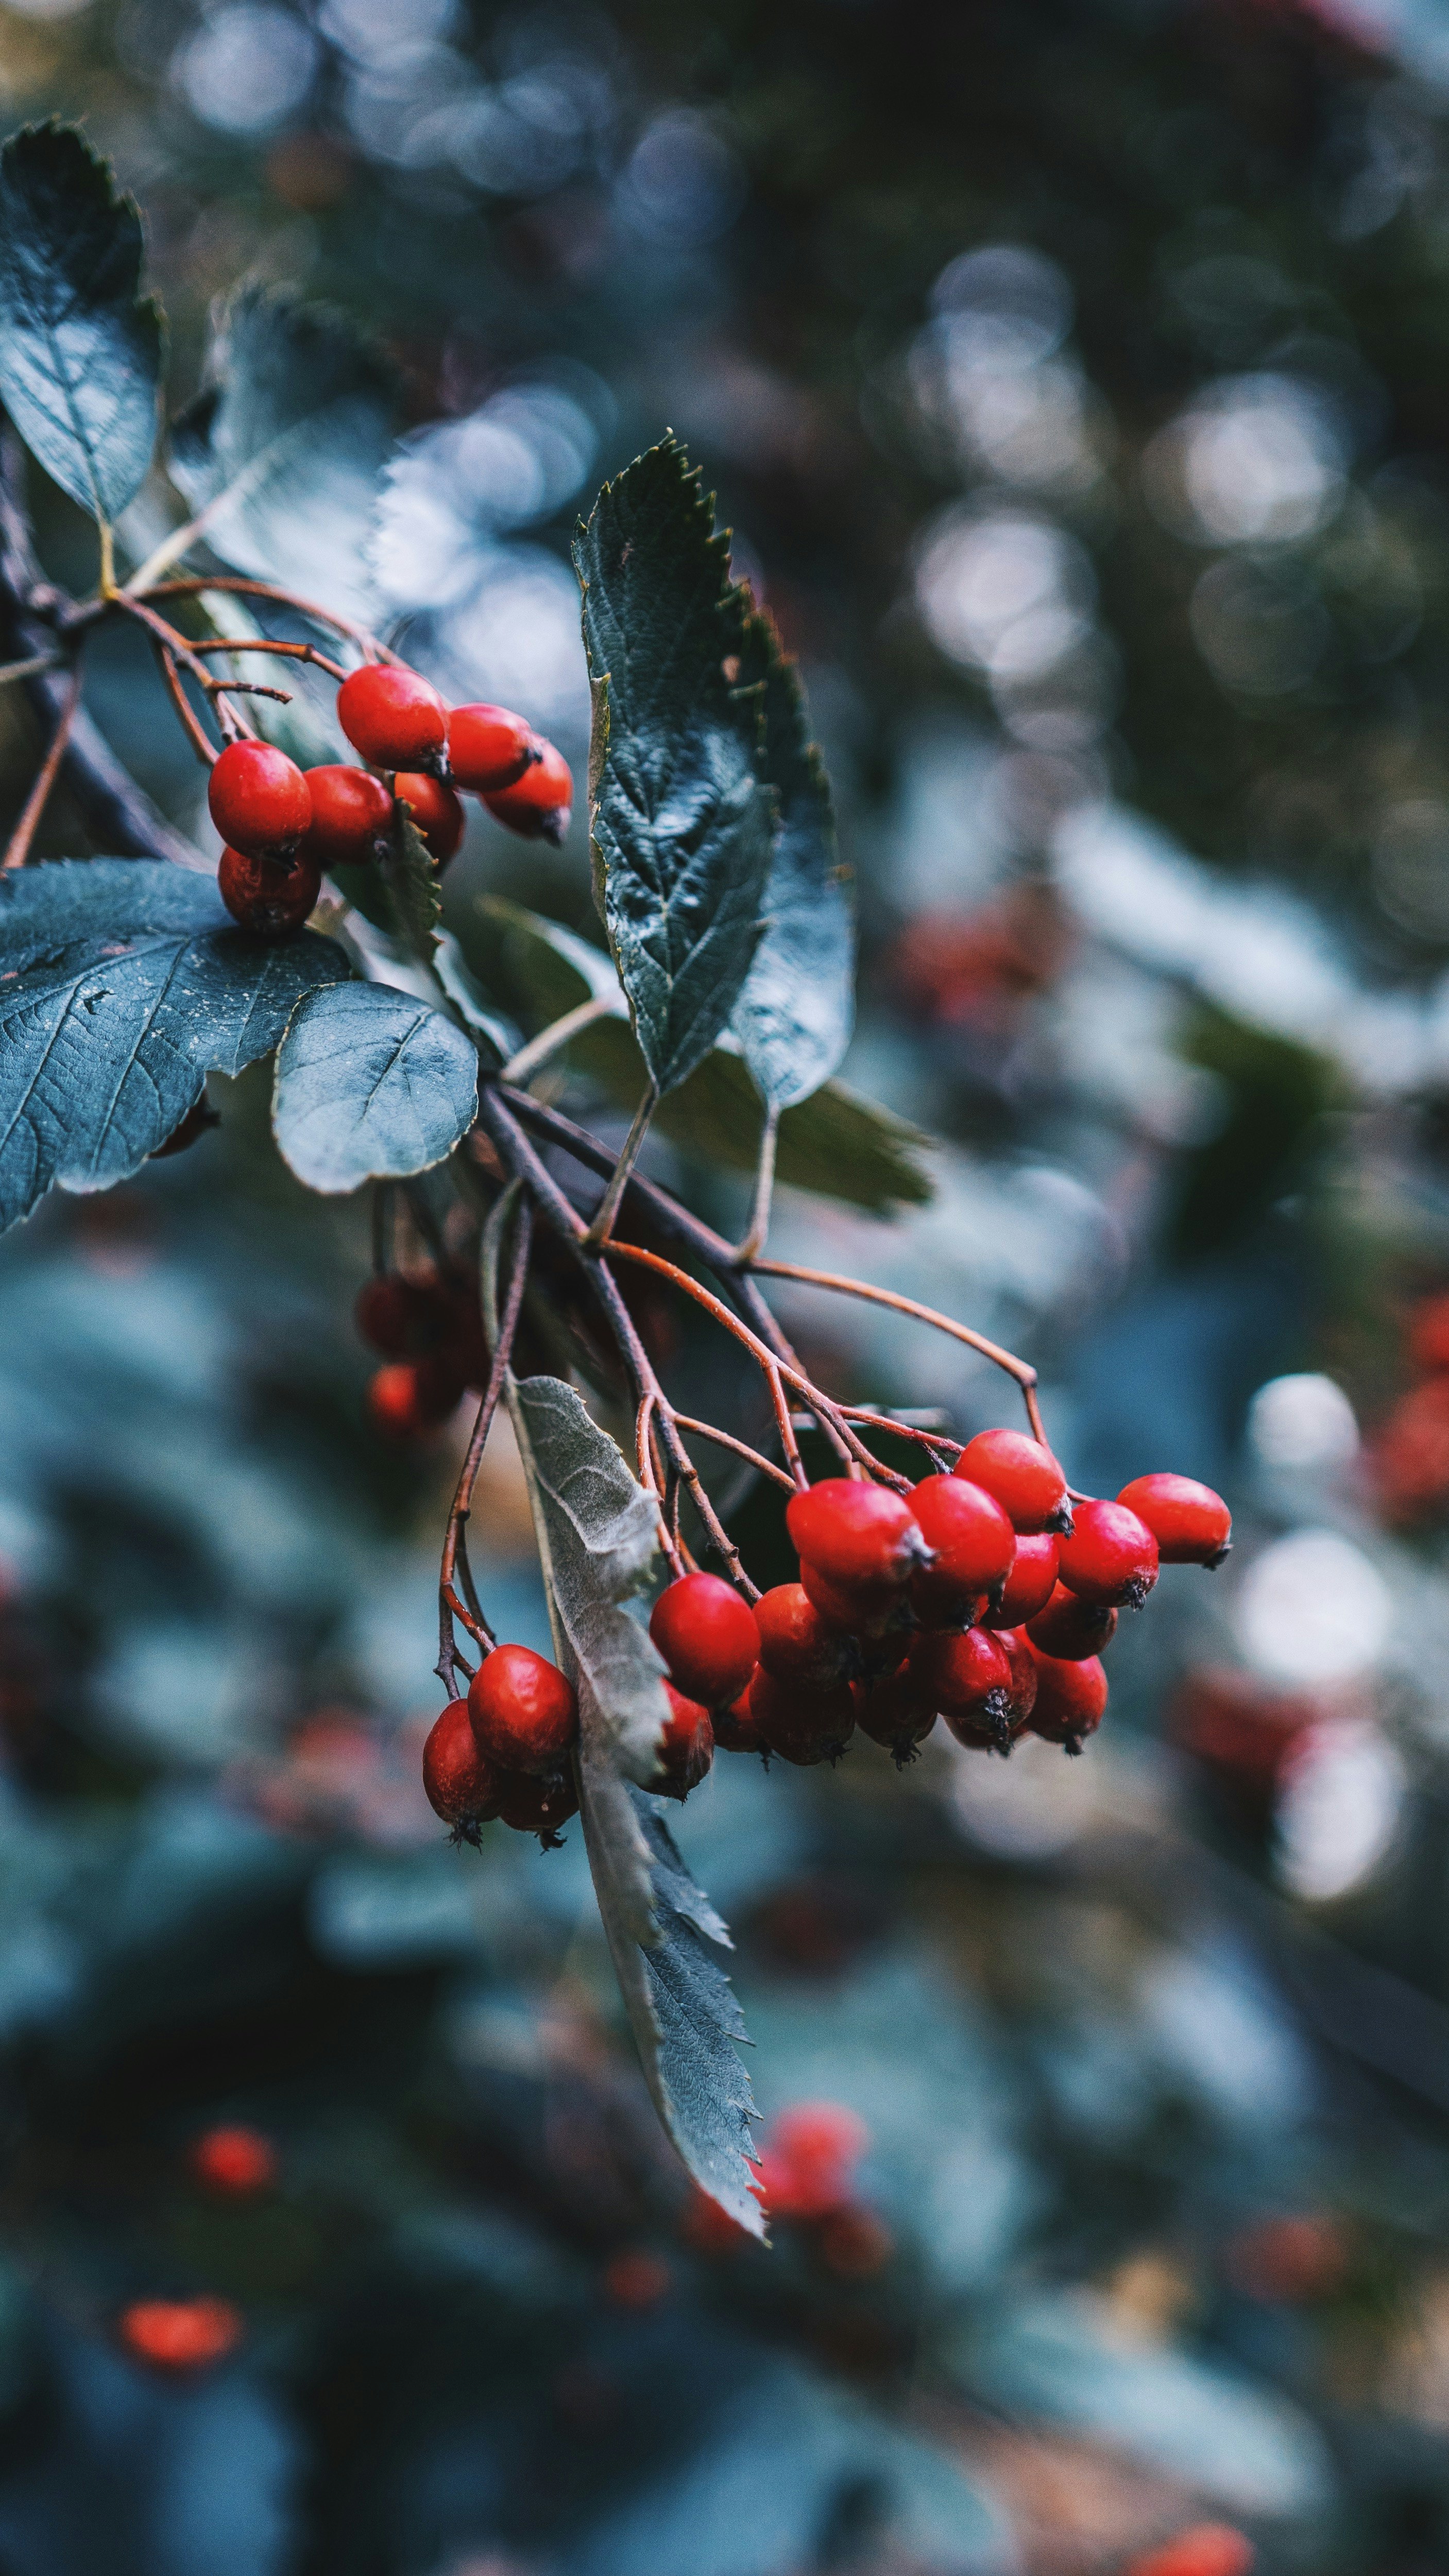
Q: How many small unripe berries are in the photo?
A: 0